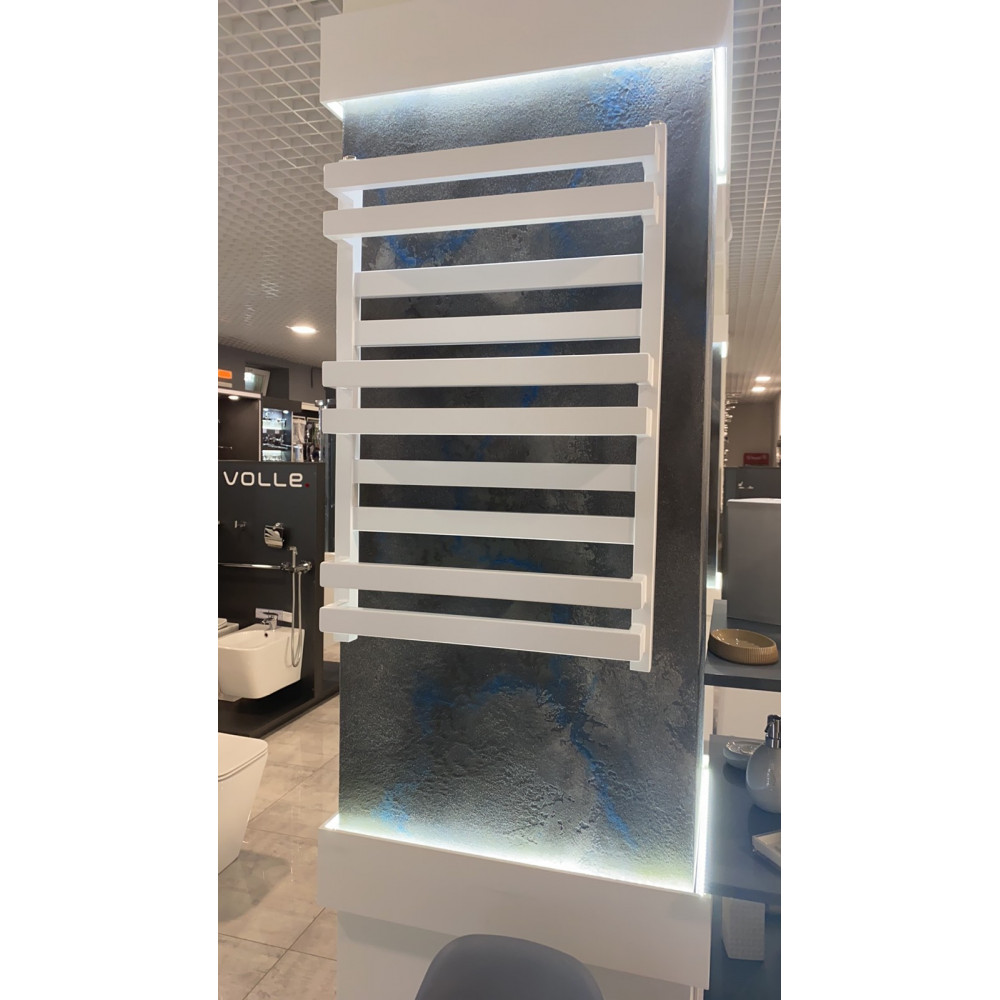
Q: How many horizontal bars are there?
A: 10